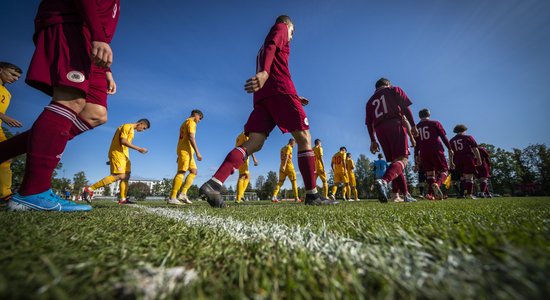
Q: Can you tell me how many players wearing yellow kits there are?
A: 8